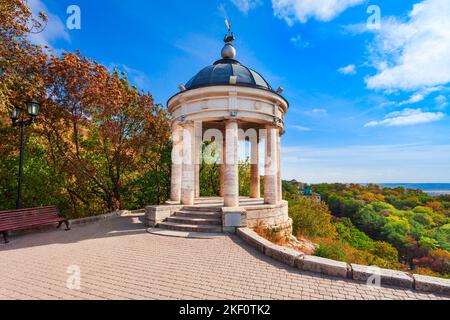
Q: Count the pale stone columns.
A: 8